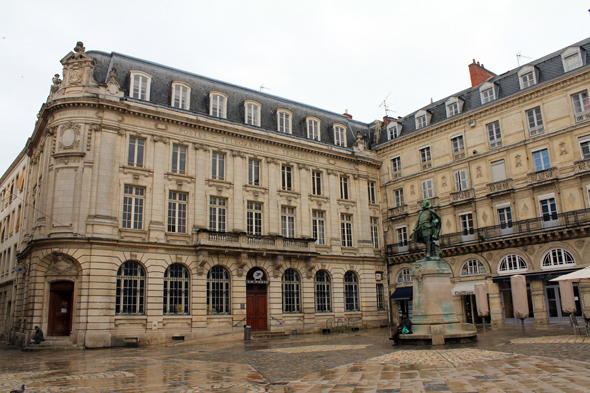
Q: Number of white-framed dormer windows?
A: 13